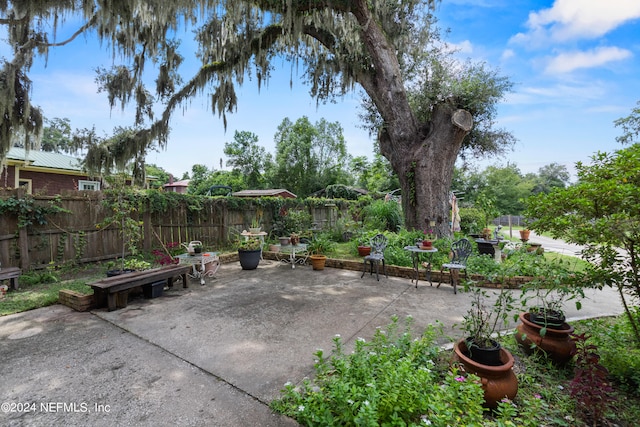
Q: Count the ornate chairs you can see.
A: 2